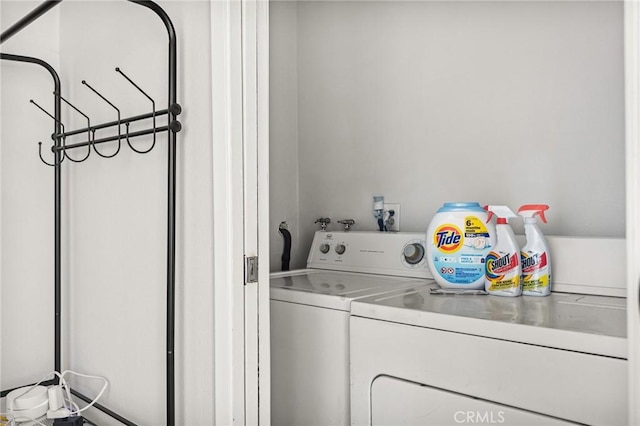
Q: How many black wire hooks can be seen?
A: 4